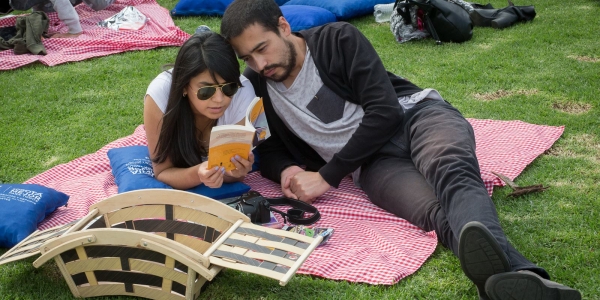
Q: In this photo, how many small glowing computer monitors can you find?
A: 0